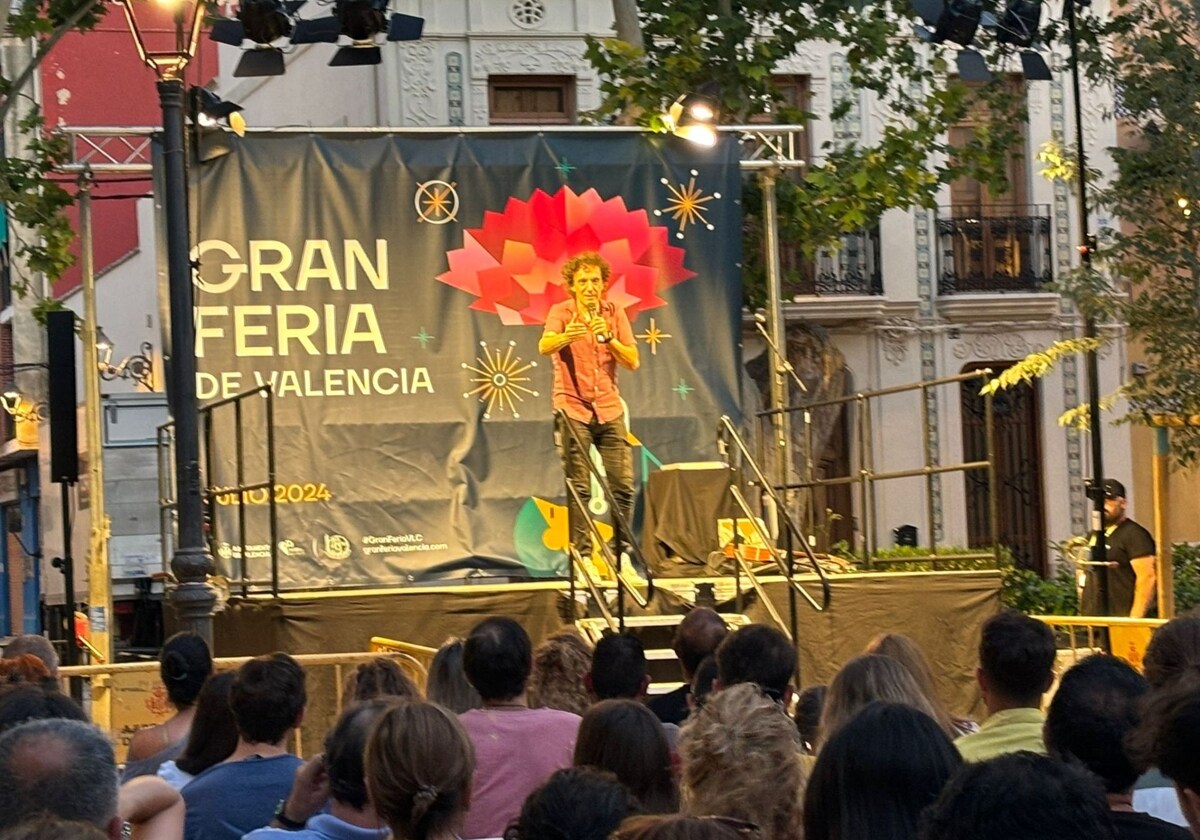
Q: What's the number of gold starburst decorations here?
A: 4